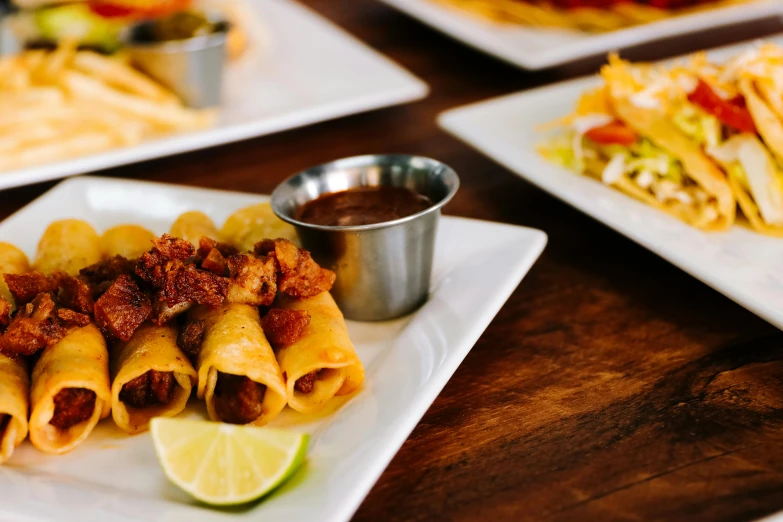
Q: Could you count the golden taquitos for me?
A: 5